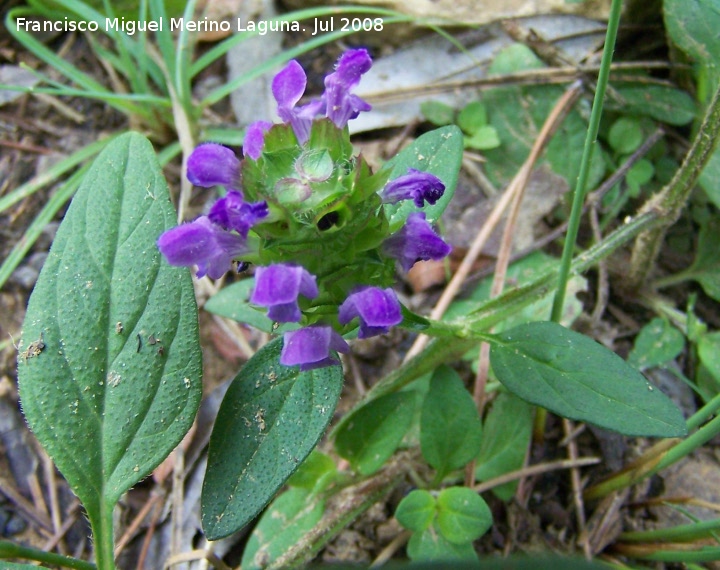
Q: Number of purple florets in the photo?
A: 11